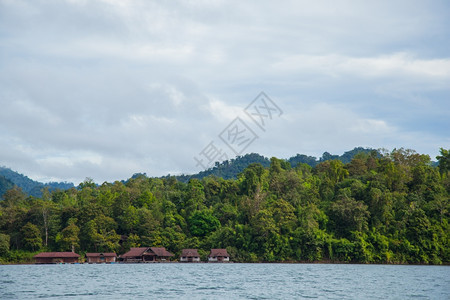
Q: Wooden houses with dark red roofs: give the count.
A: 5